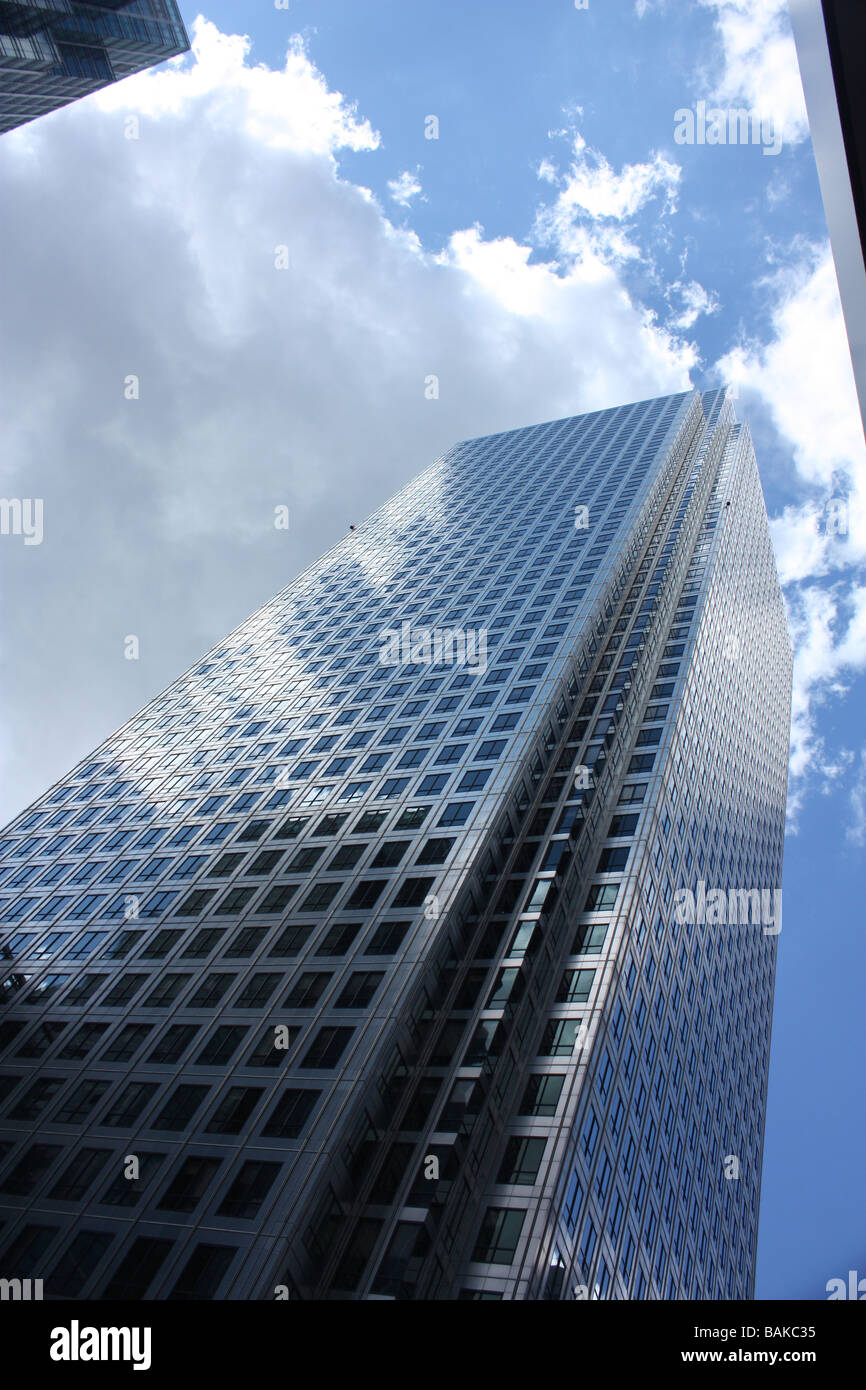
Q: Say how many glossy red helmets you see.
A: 0